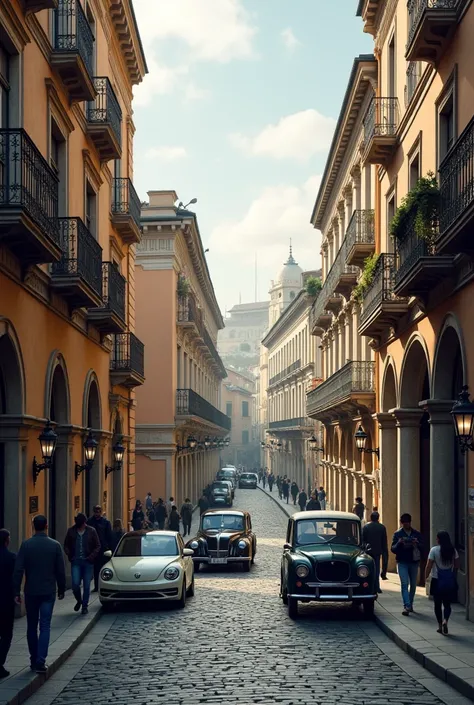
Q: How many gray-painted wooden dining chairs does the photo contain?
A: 0